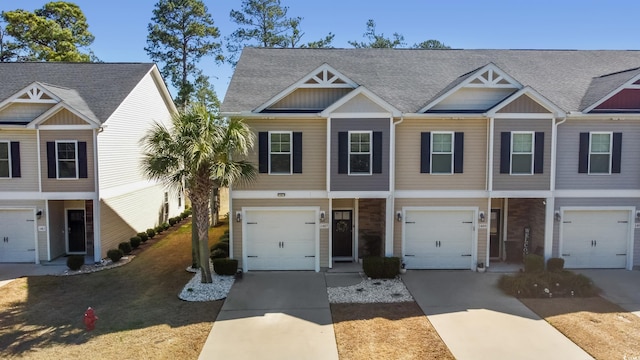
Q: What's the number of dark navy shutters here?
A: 13